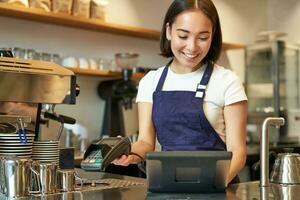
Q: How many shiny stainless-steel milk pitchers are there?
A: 3